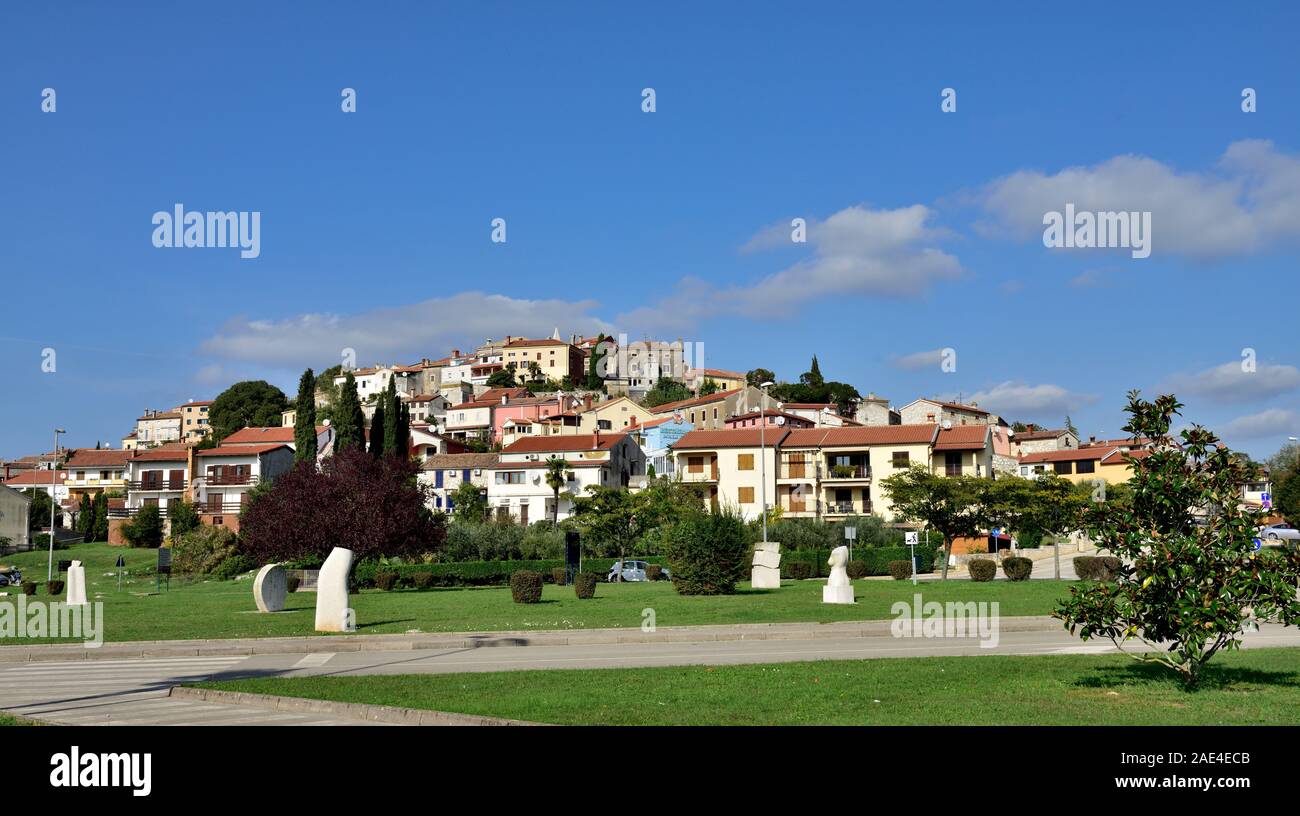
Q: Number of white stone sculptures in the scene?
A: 5